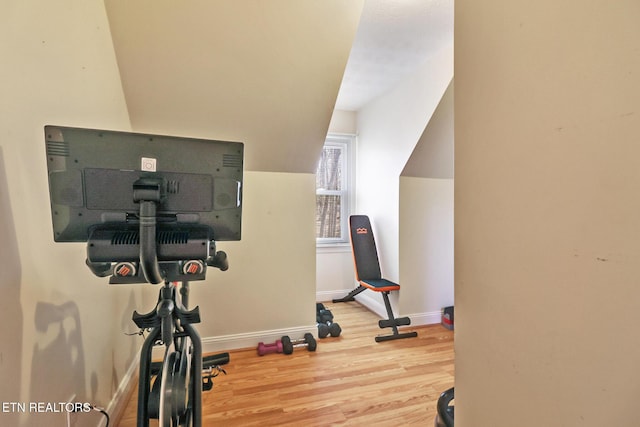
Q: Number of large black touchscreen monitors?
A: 1